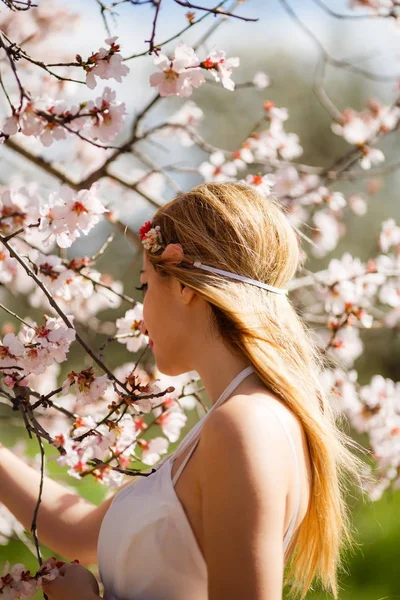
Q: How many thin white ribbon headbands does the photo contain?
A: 1